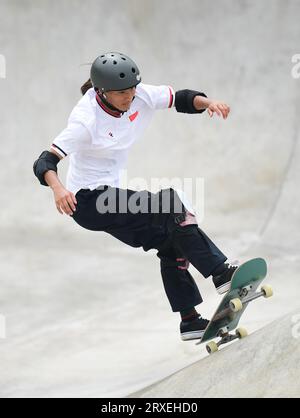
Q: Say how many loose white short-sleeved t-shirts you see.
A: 1